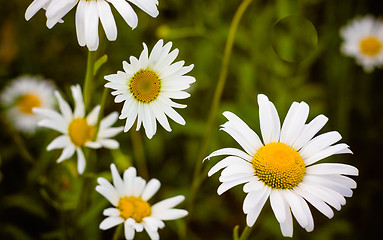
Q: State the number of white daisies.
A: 7